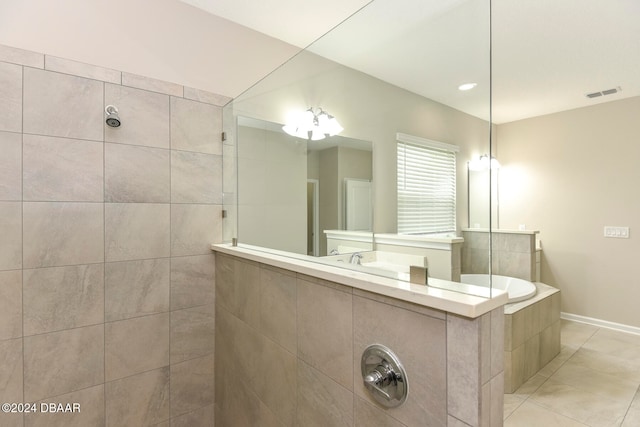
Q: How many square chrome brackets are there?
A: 4